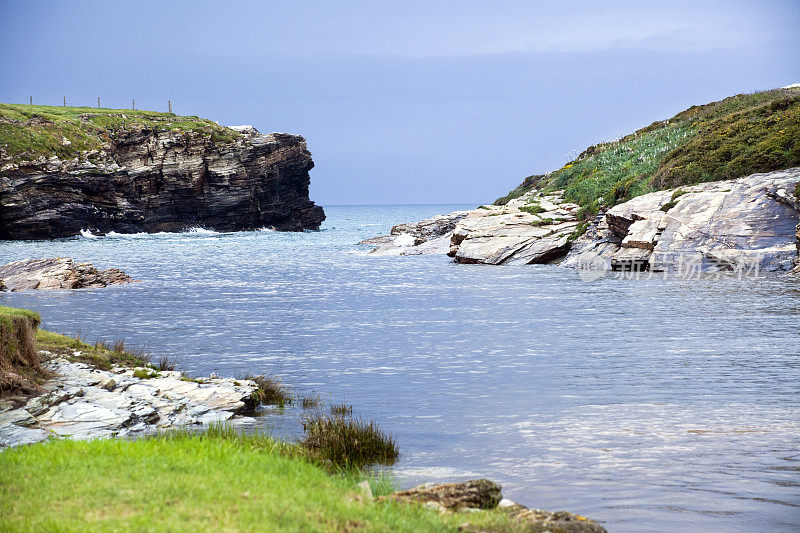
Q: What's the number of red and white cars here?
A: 0